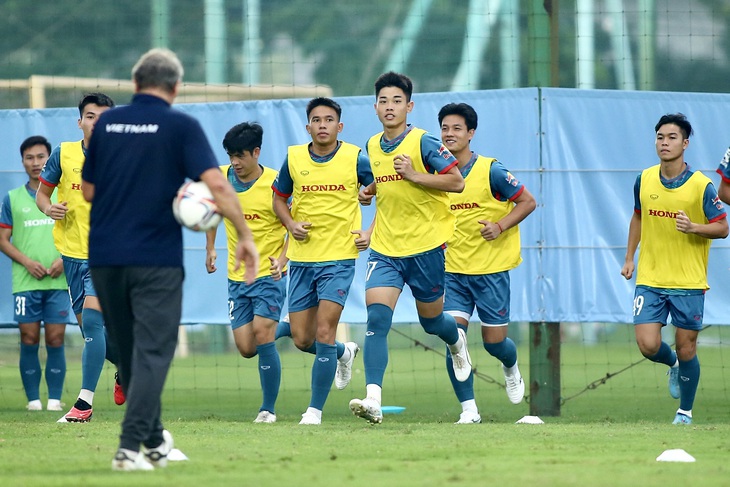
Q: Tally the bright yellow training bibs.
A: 6